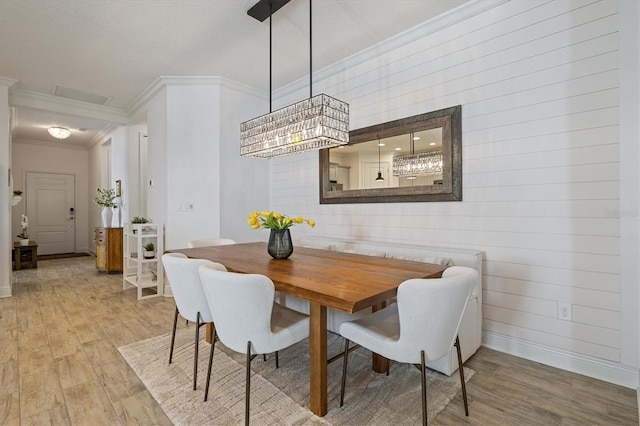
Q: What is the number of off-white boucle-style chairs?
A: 4